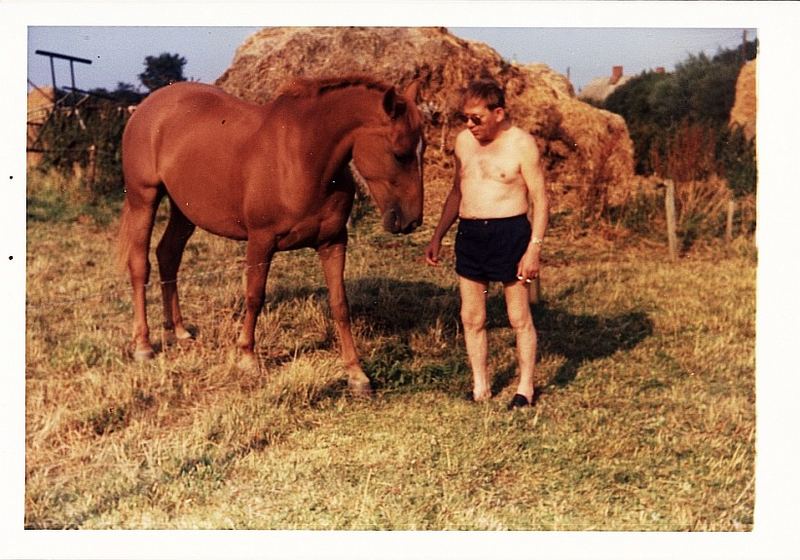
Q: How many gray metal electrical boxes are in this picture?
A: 0